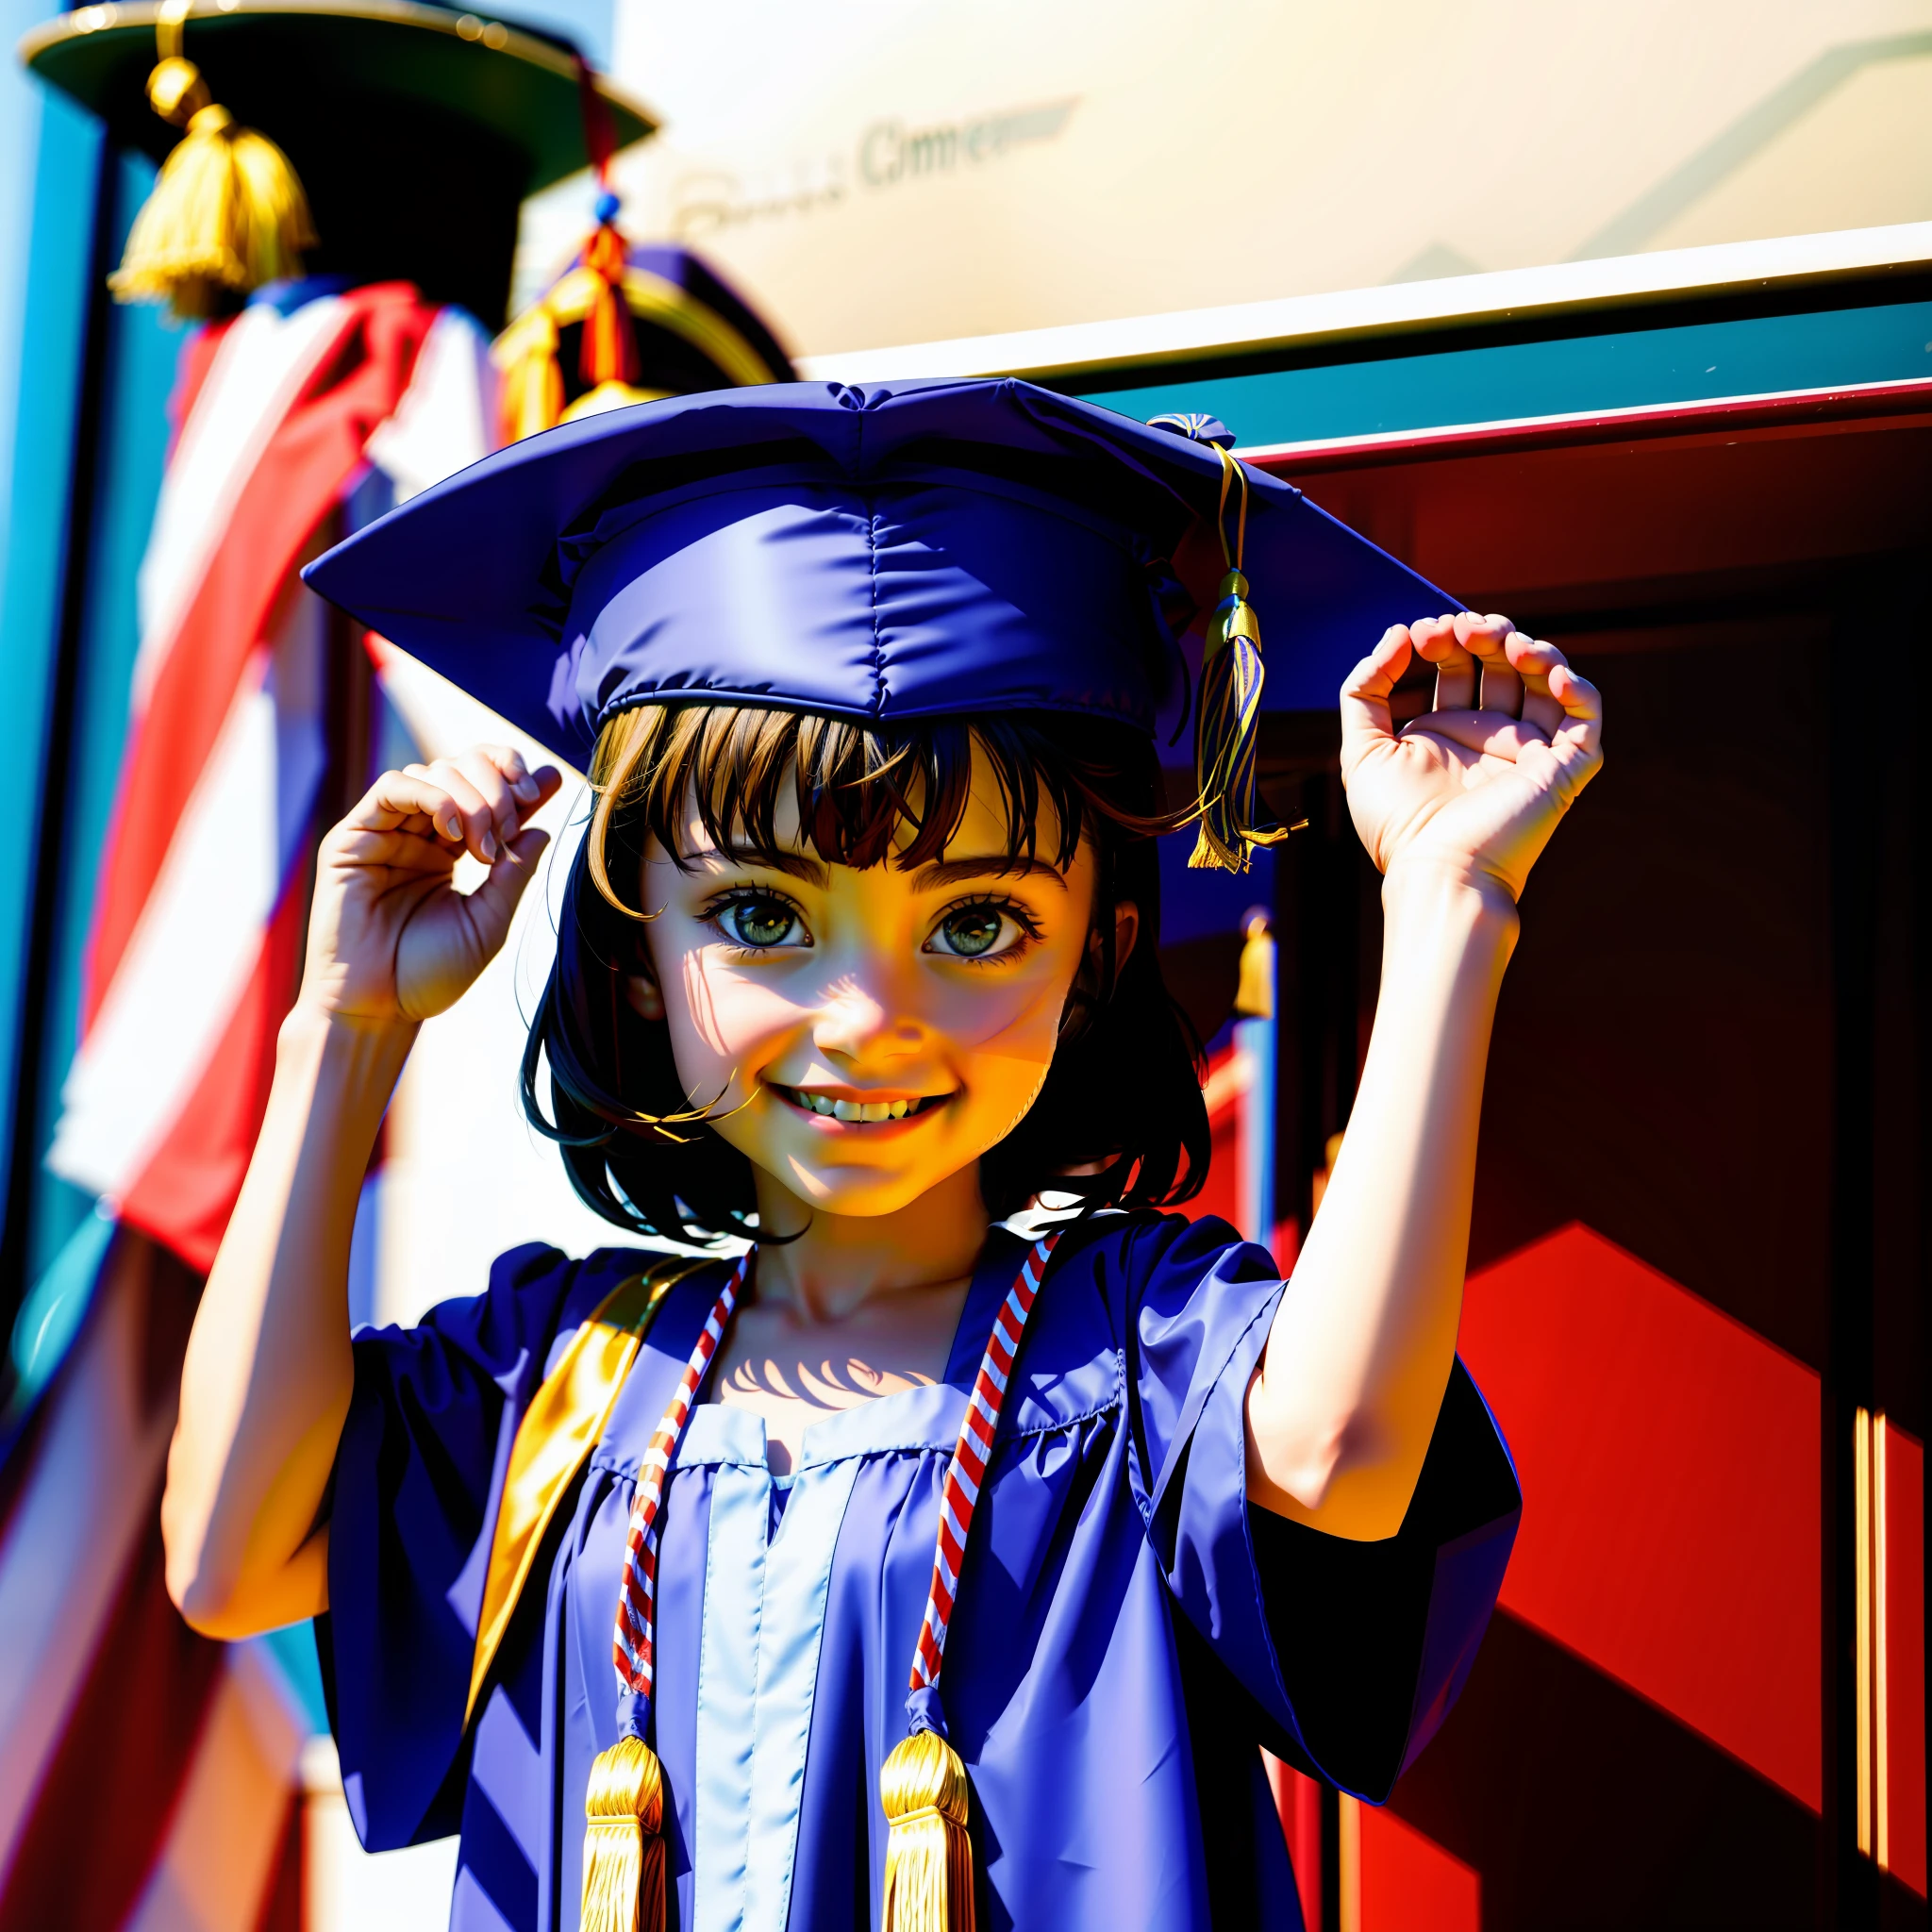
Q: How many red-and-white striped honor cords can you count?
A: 2